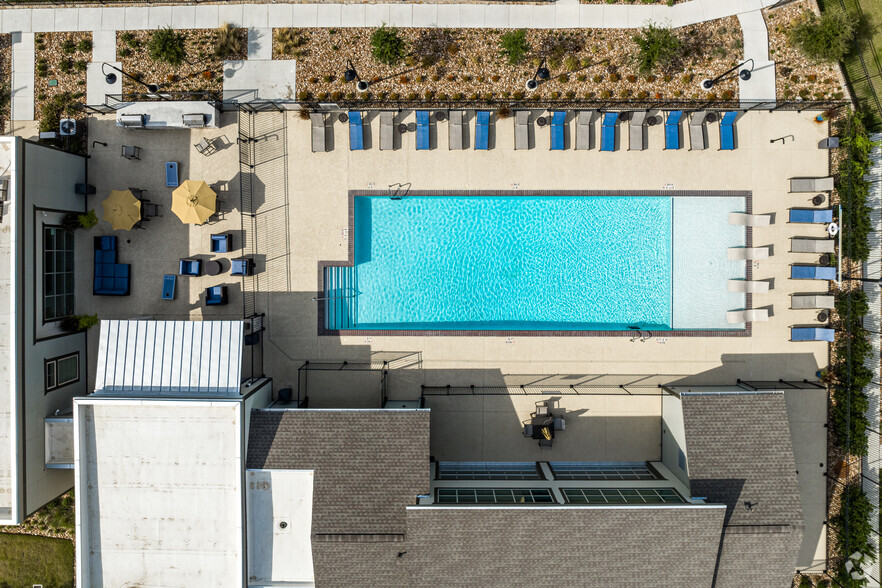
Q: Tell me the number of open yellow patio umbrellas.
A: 2